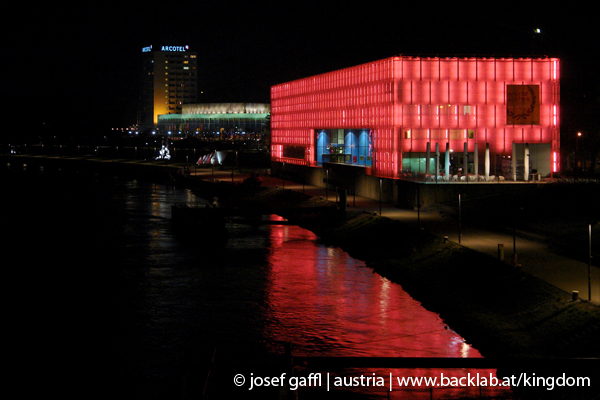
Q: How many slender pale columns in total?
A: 8